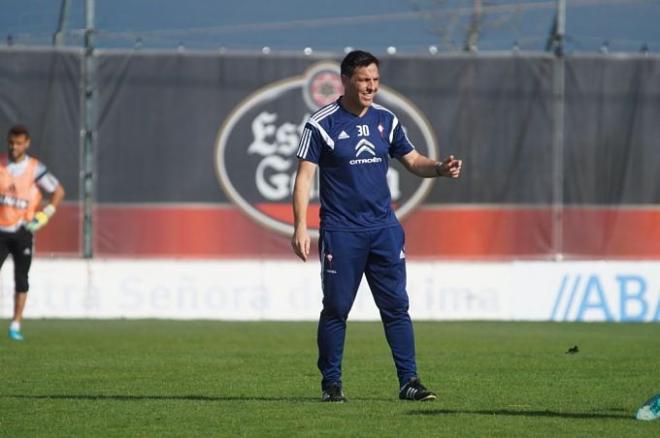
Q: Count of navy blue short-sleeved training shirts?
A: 1